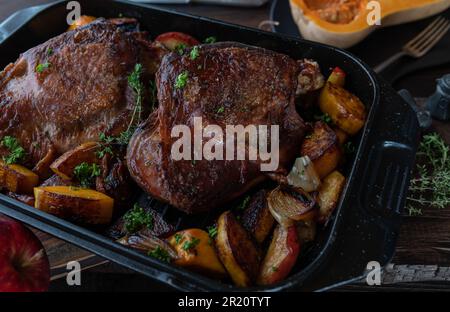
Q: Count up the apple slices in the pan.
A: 3